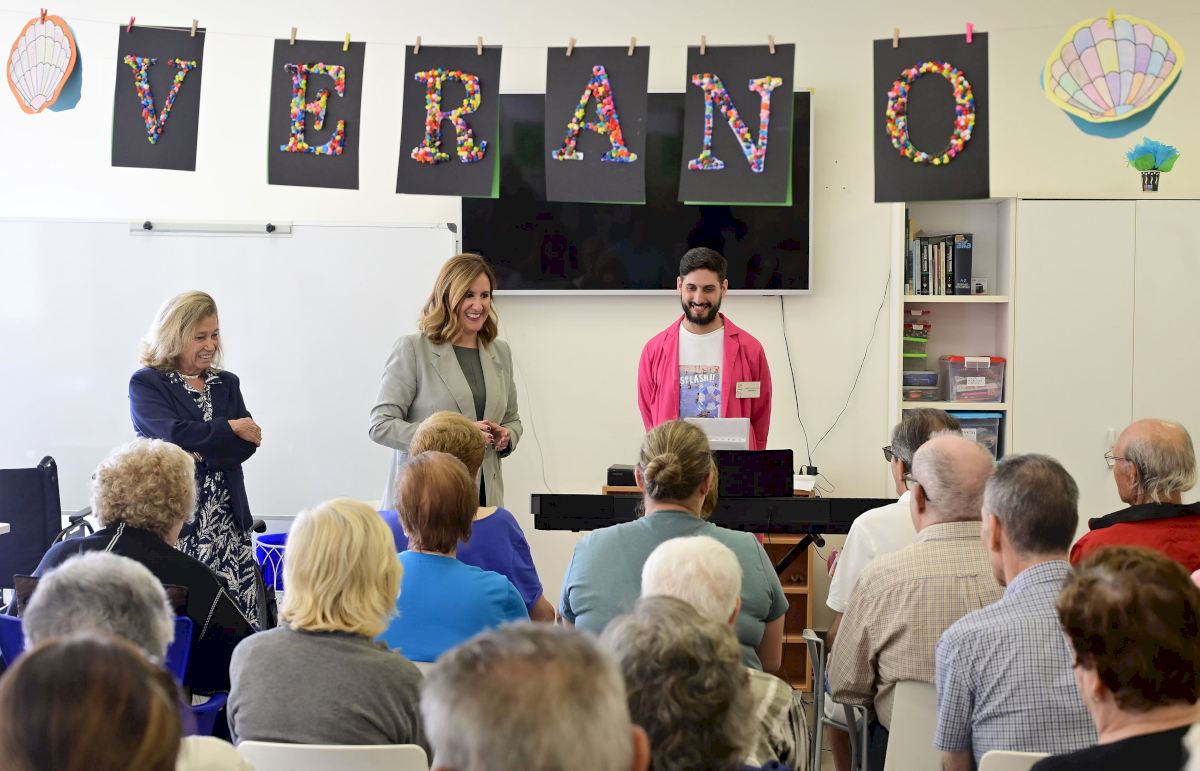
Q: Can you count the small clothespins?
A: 14